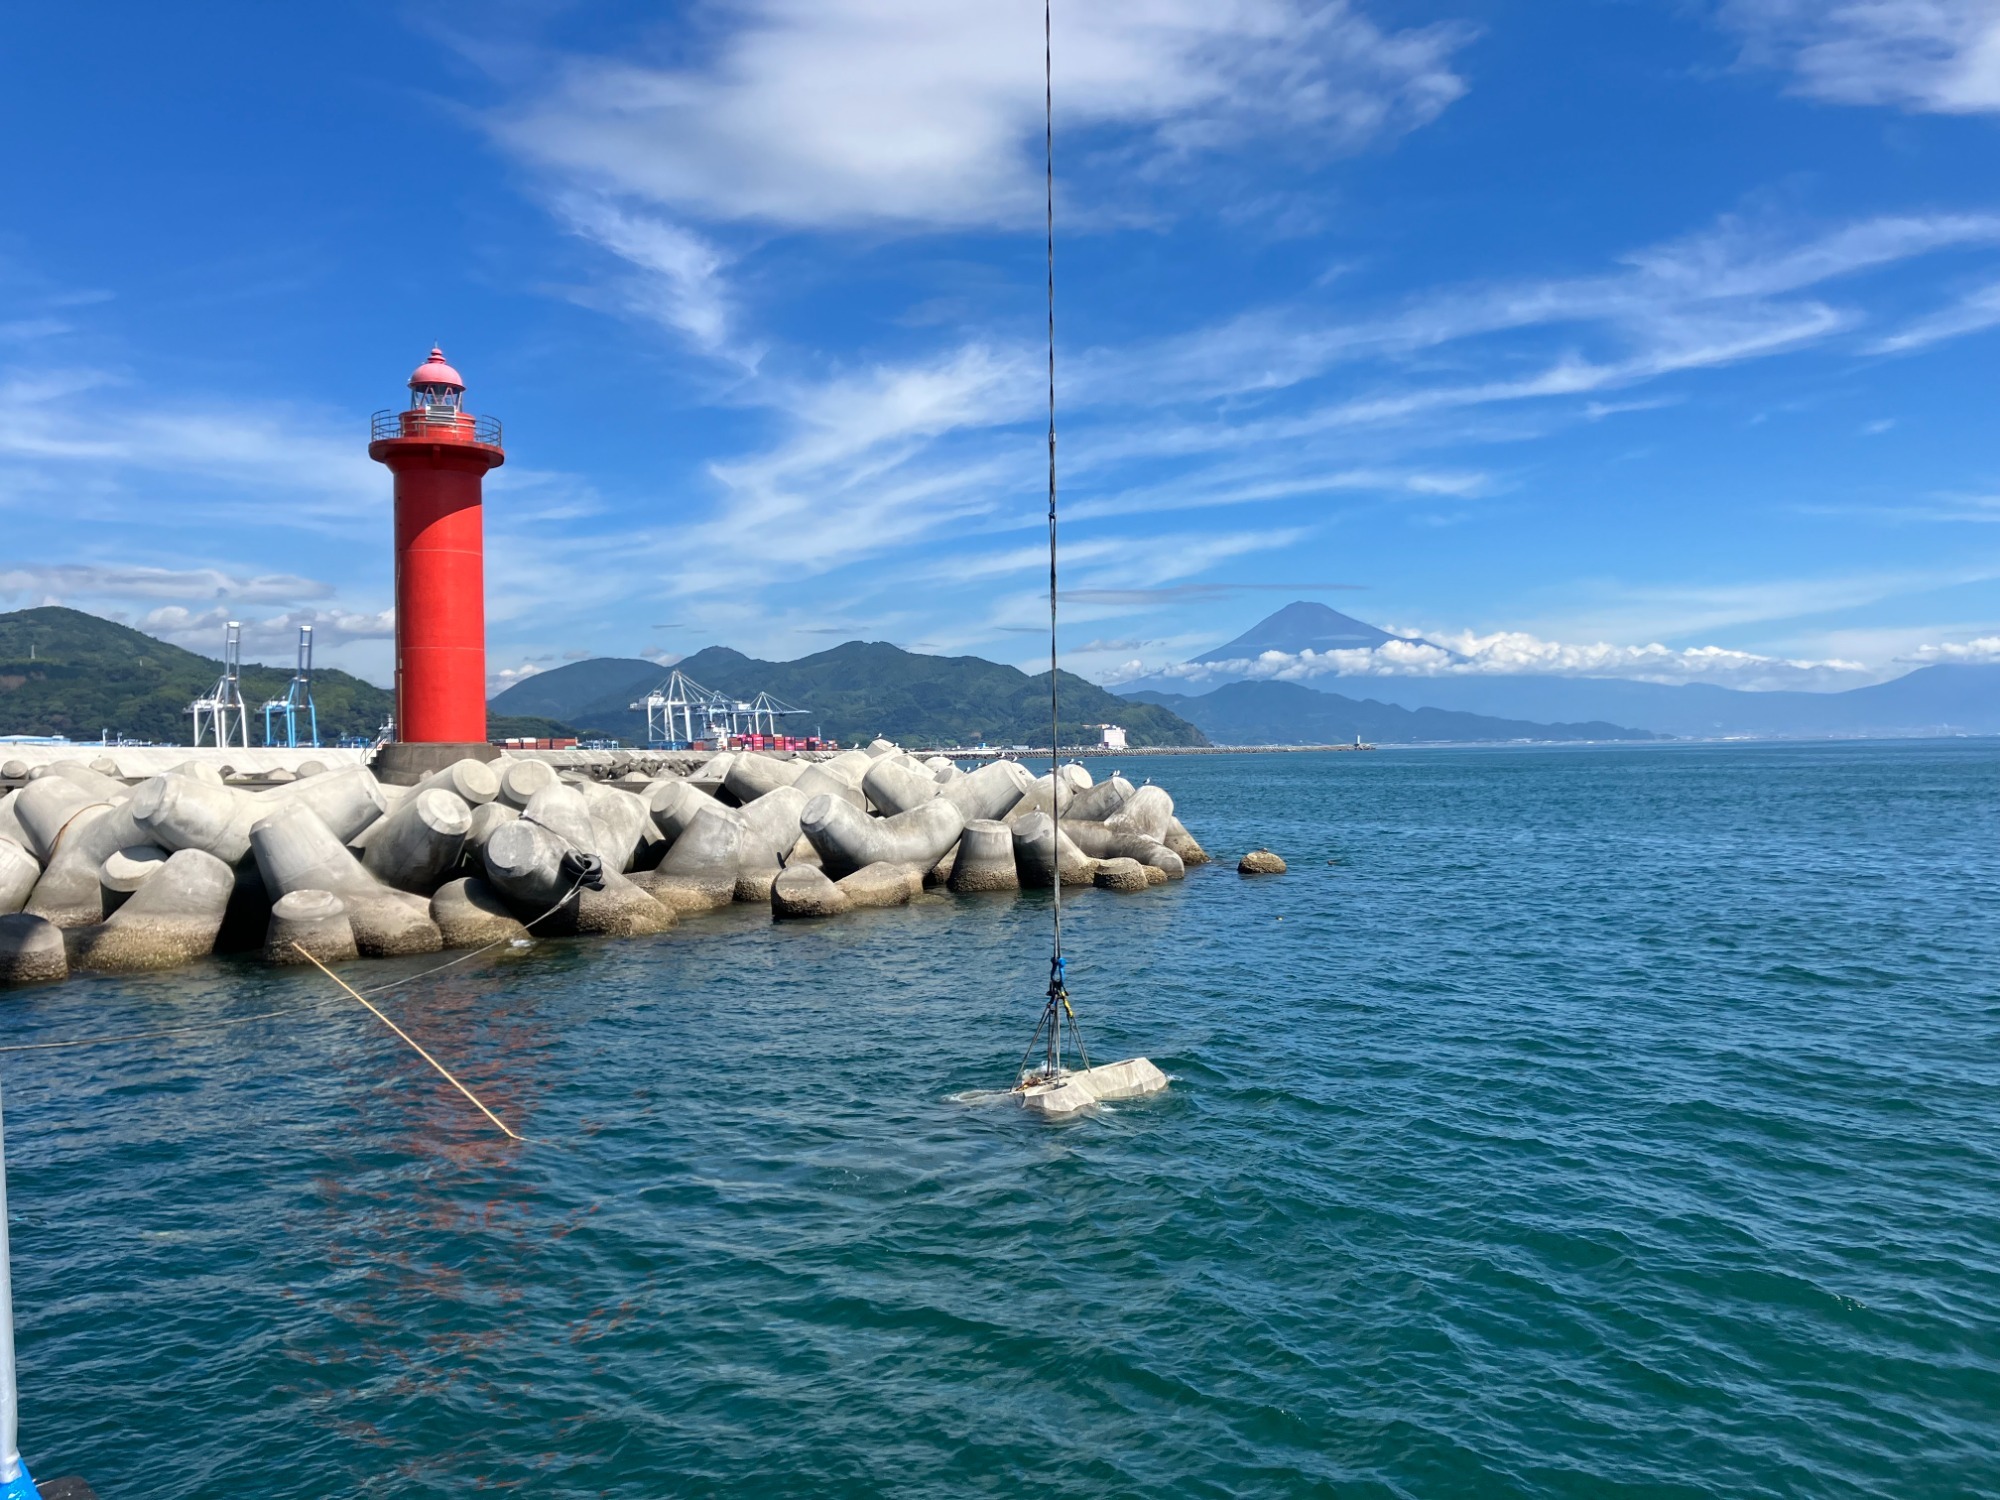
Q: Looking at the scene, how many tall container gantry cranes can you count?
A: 5